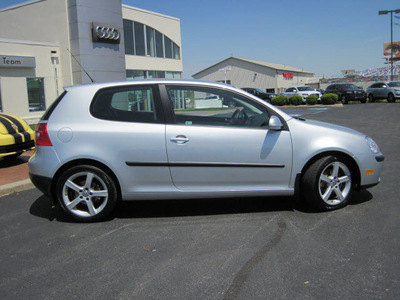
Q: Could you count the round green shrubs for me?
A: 4